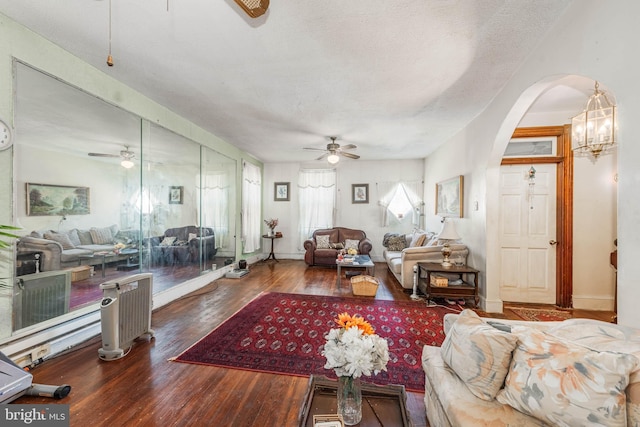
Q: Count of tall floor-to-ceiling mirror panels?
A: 3